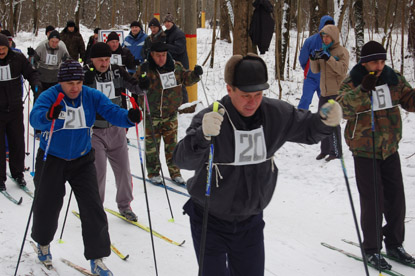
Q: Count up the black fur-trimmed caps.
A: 1